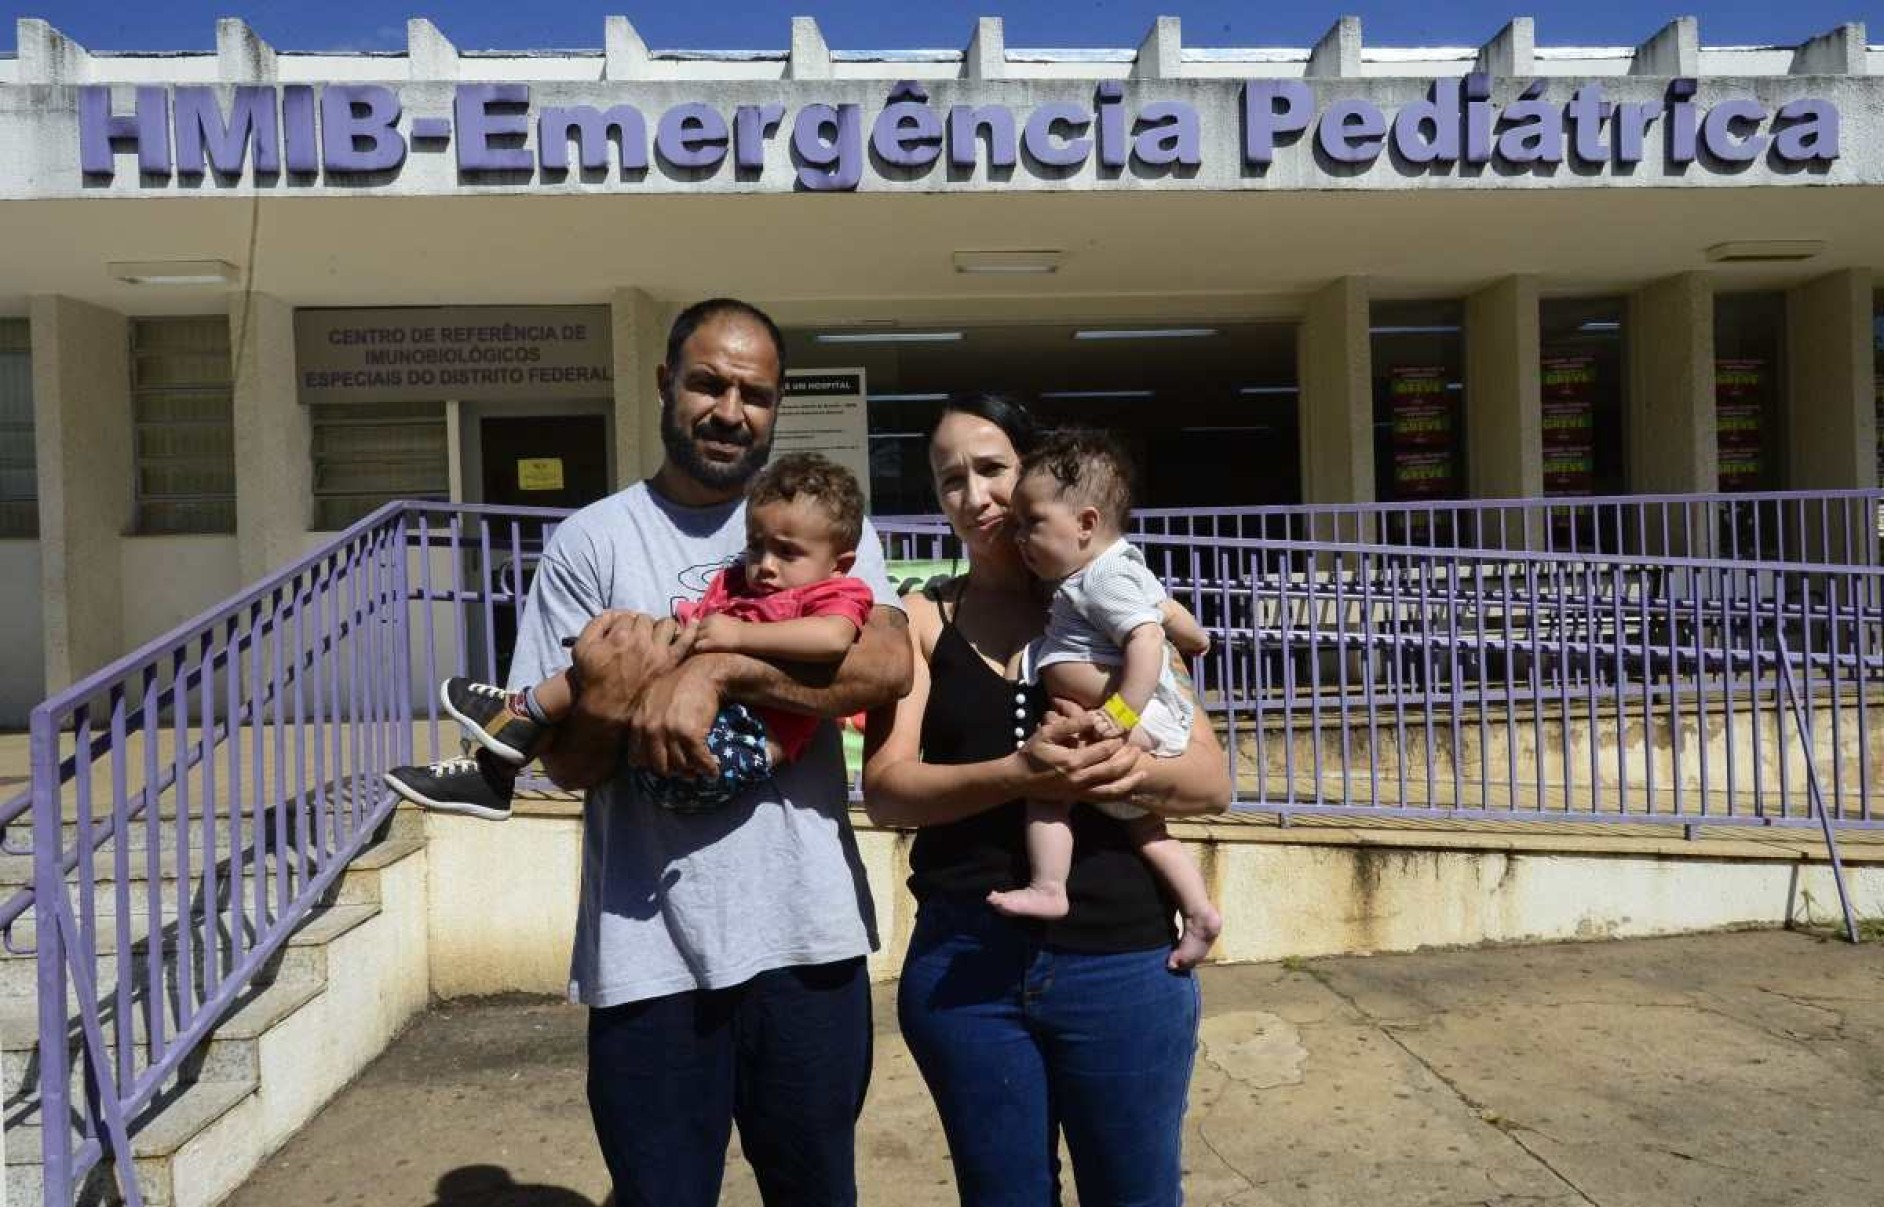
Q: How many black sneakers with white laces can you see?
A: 2